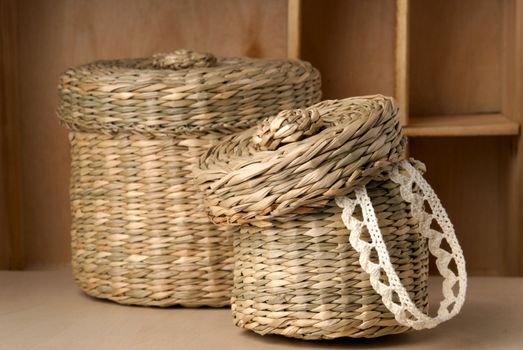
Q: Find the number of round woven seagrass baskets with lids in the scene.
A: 2